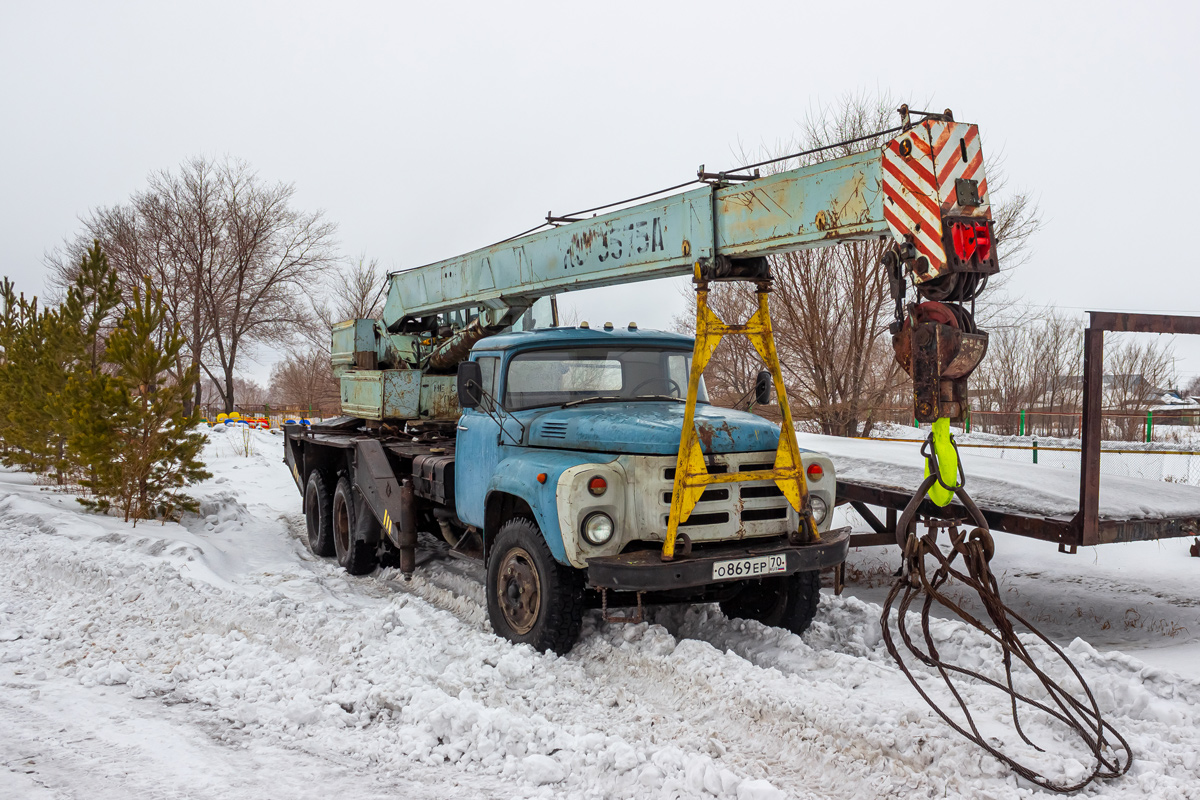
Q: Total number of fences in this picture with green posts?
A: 2